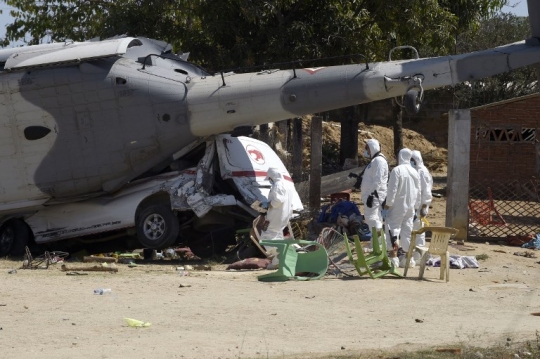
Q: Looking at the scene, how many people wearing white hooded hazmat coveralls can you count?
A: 4